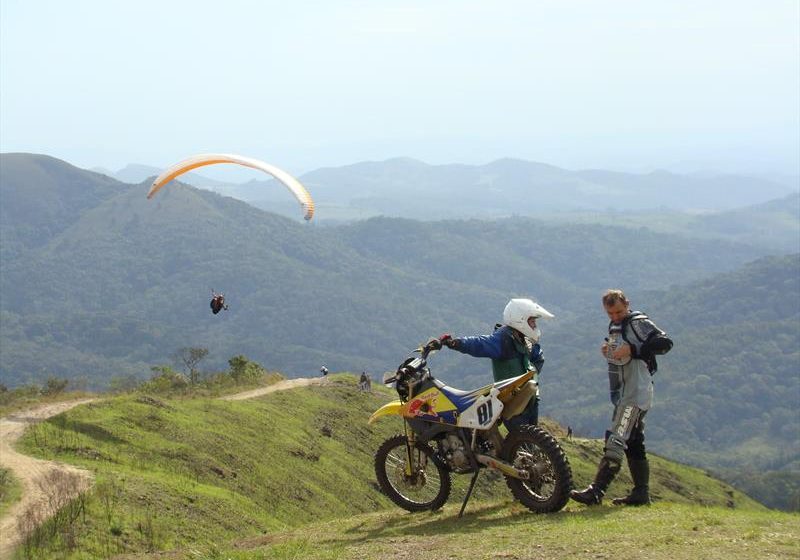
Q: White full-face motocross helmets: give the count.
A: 1